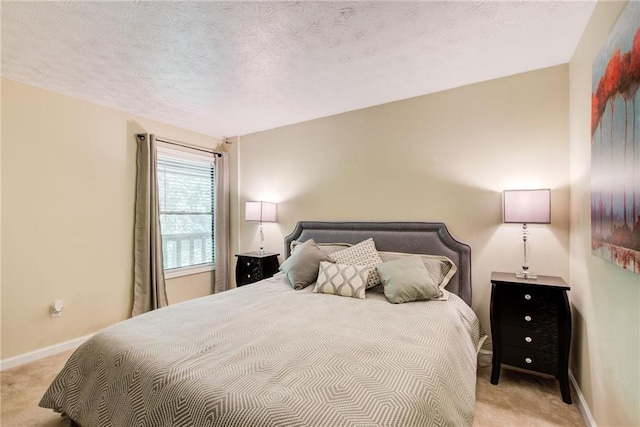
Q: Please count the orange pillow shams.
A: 0